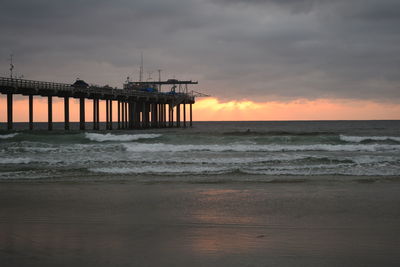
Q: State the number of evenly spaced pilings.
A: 5